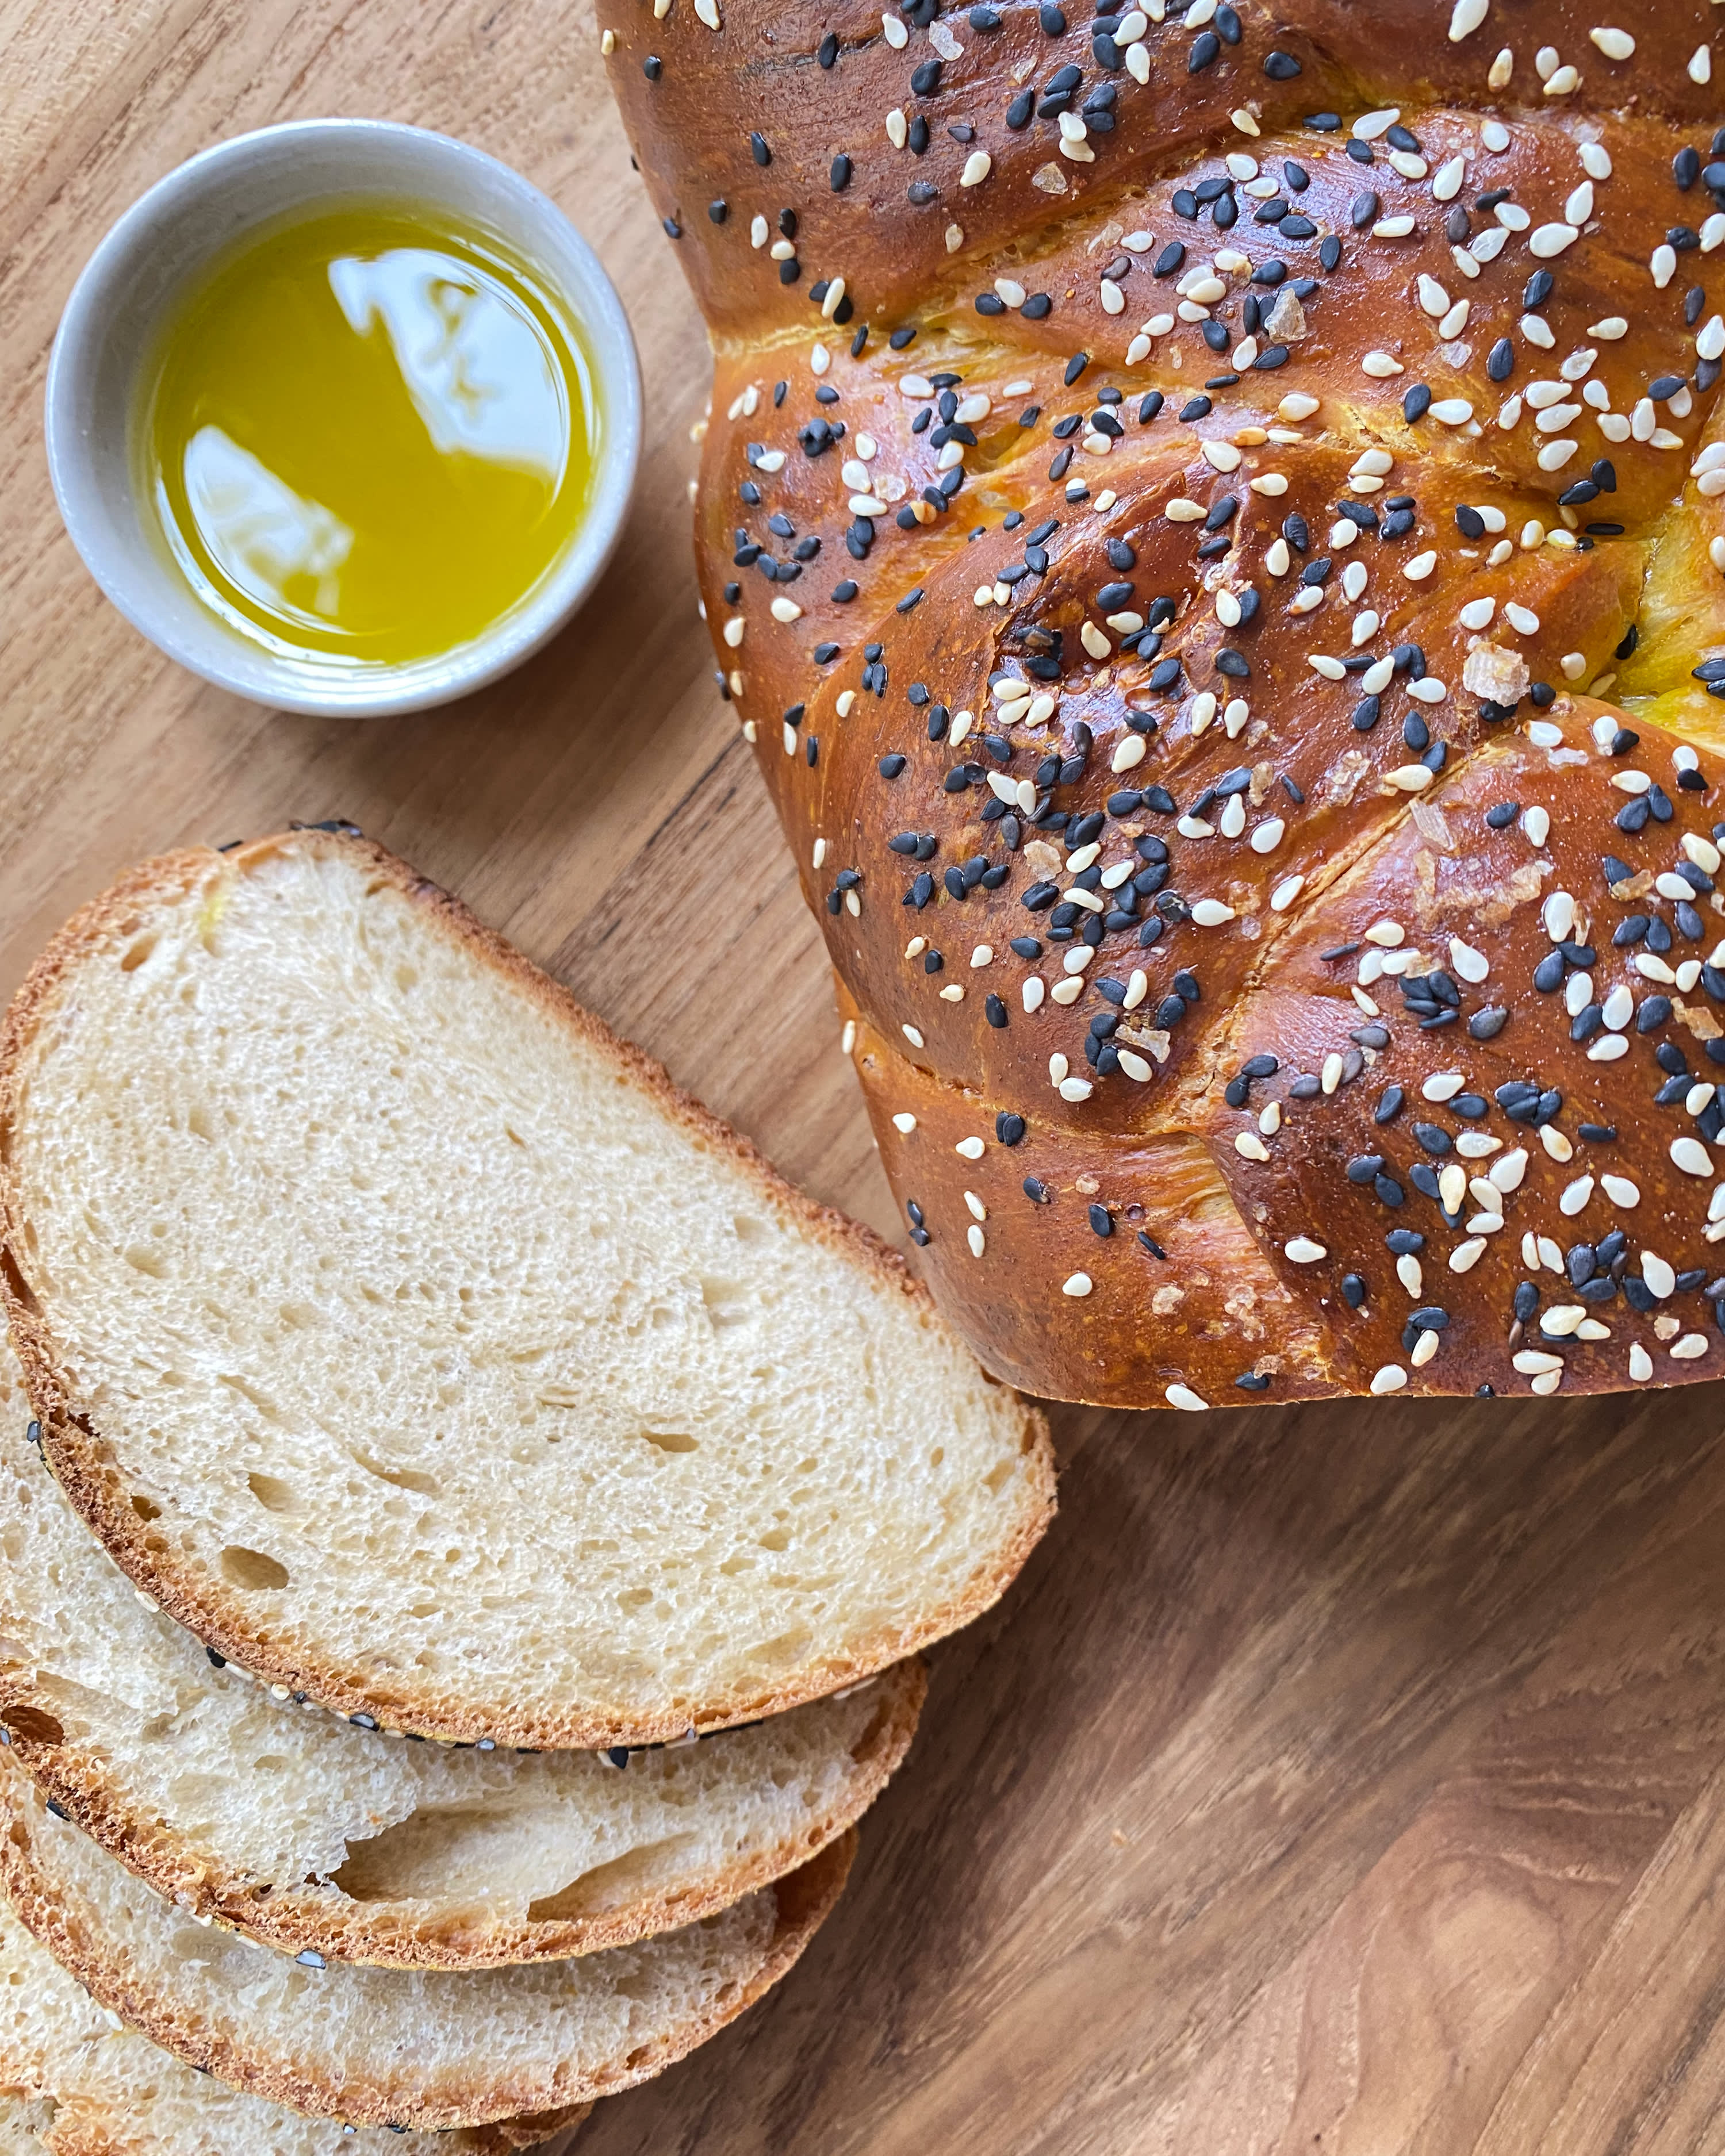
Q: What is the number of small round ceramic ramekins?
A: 1